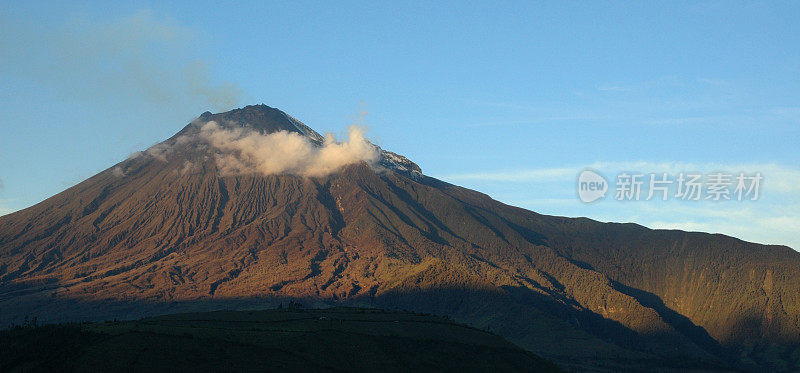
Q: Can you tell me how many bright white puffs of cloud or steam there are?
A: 1